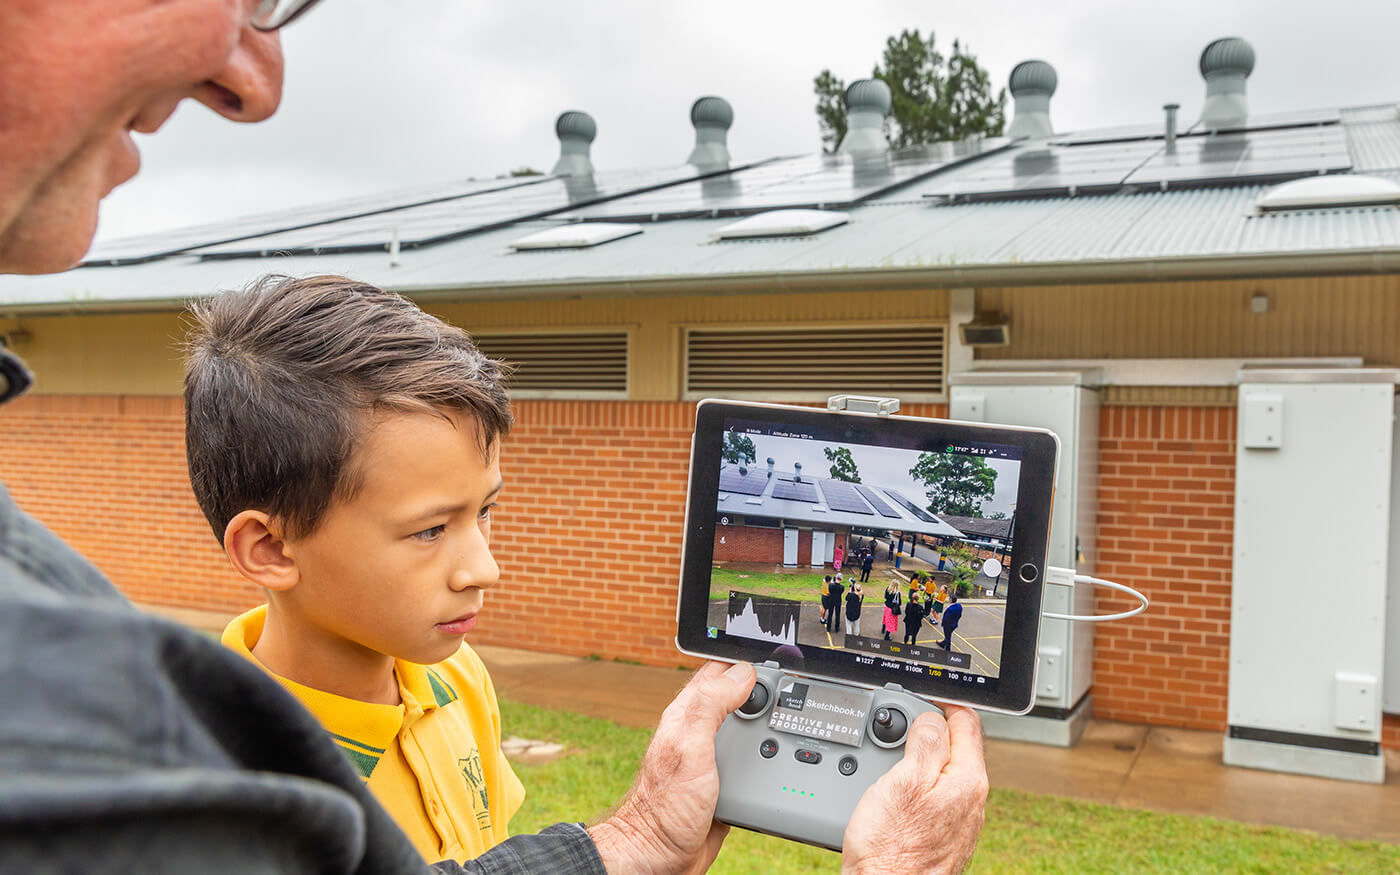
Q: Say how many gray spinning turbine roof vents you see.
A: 5